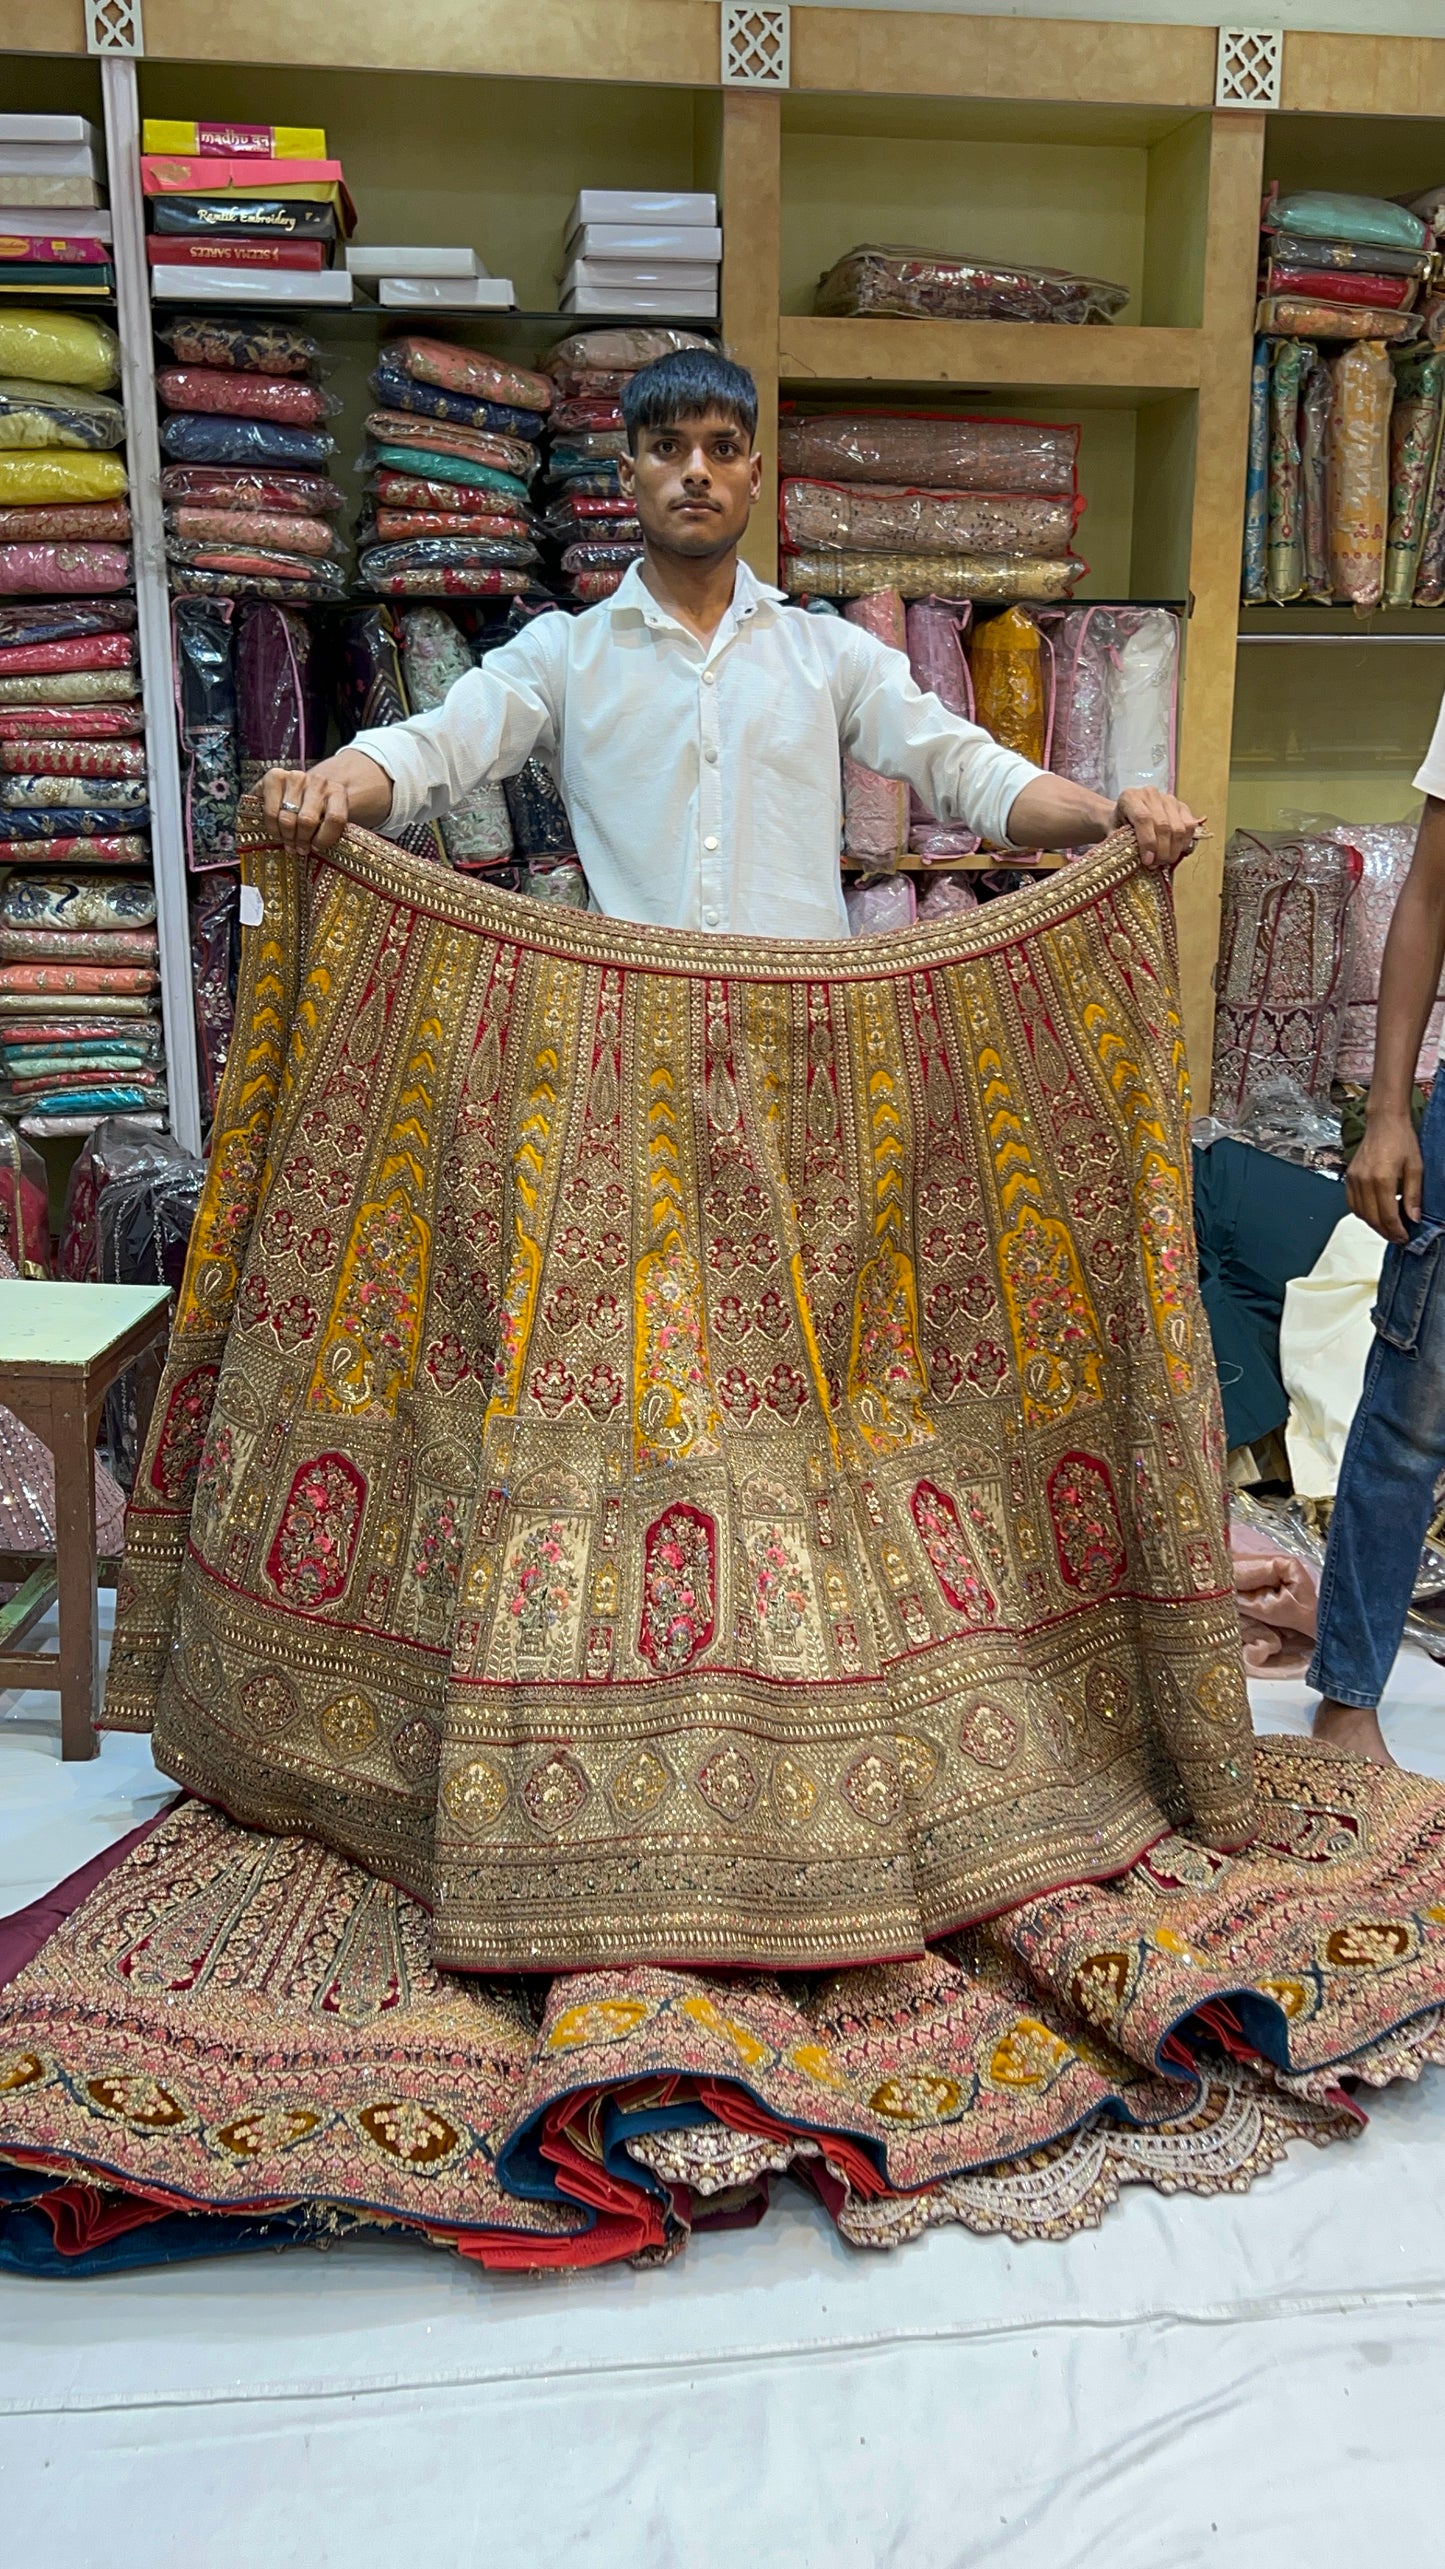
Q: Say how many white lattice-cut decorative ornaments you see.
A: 3